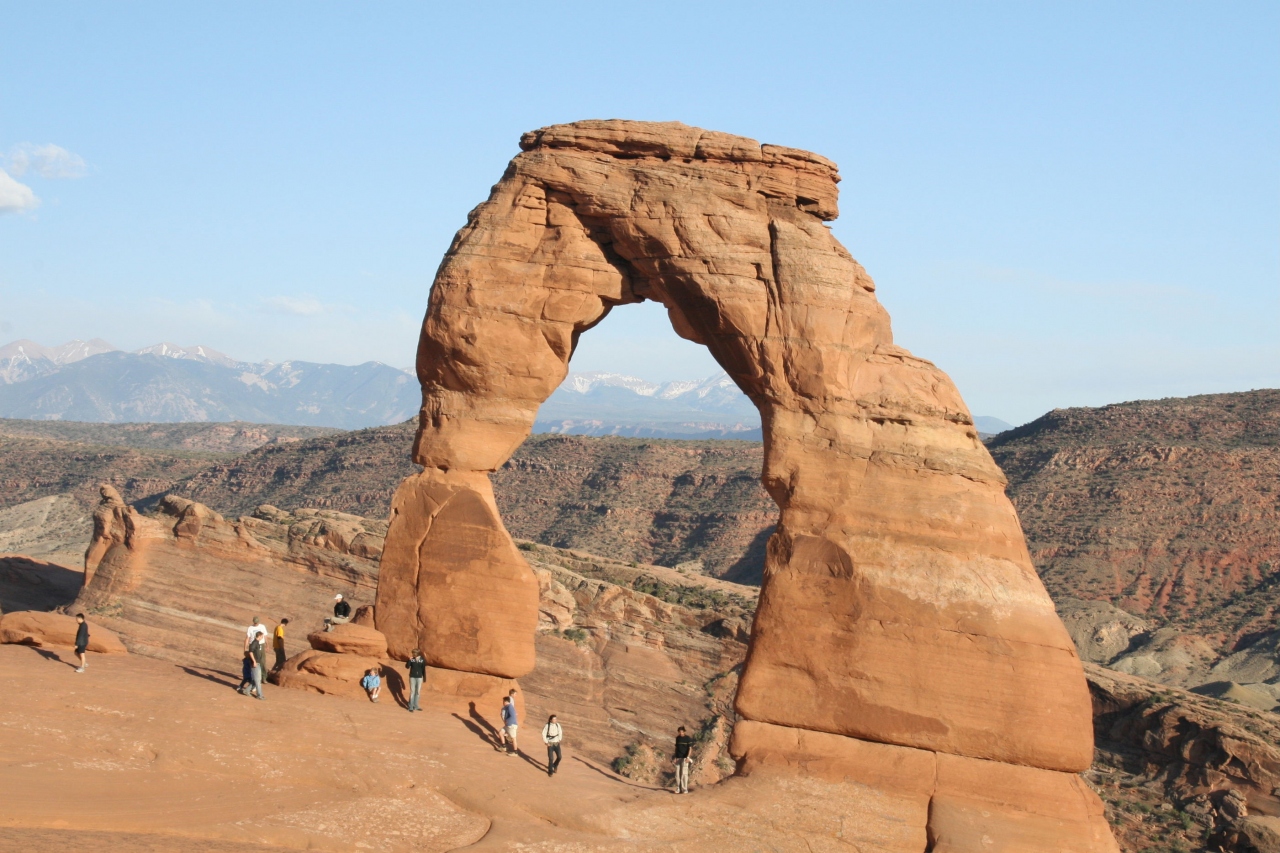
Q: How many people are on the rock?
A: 12